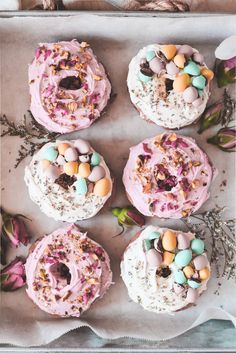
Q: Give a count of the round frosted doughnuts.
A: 6